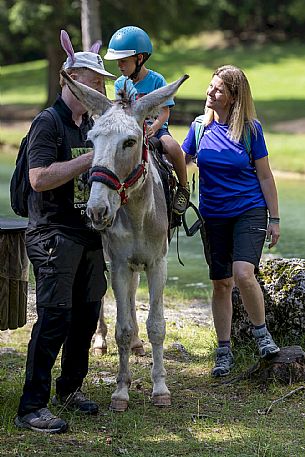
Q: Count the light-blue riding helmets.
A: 1